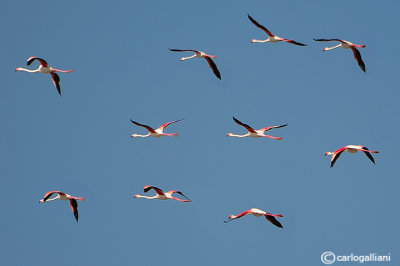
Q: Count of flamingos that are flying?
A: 10